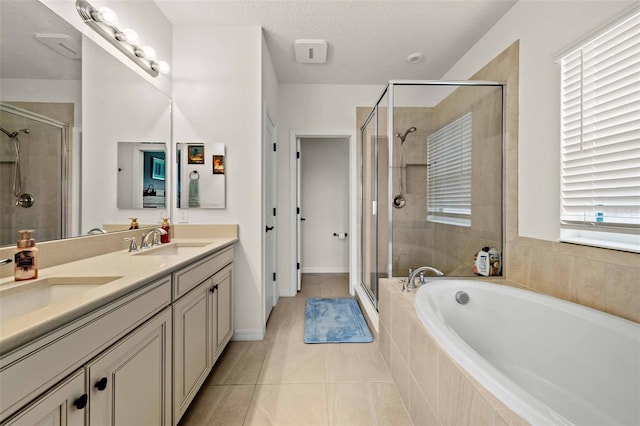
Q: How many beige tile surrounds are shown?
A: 2